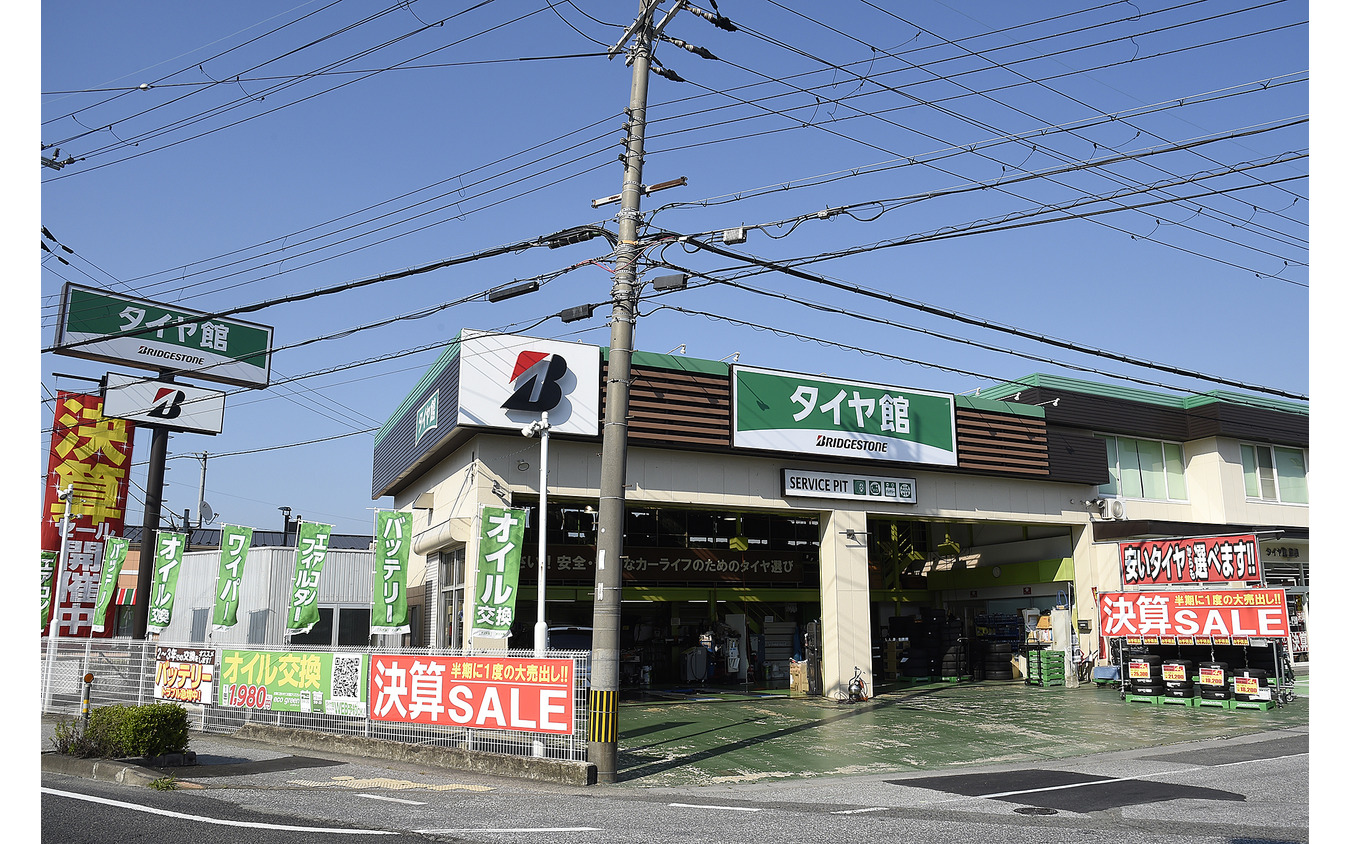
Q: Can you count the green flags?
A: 7